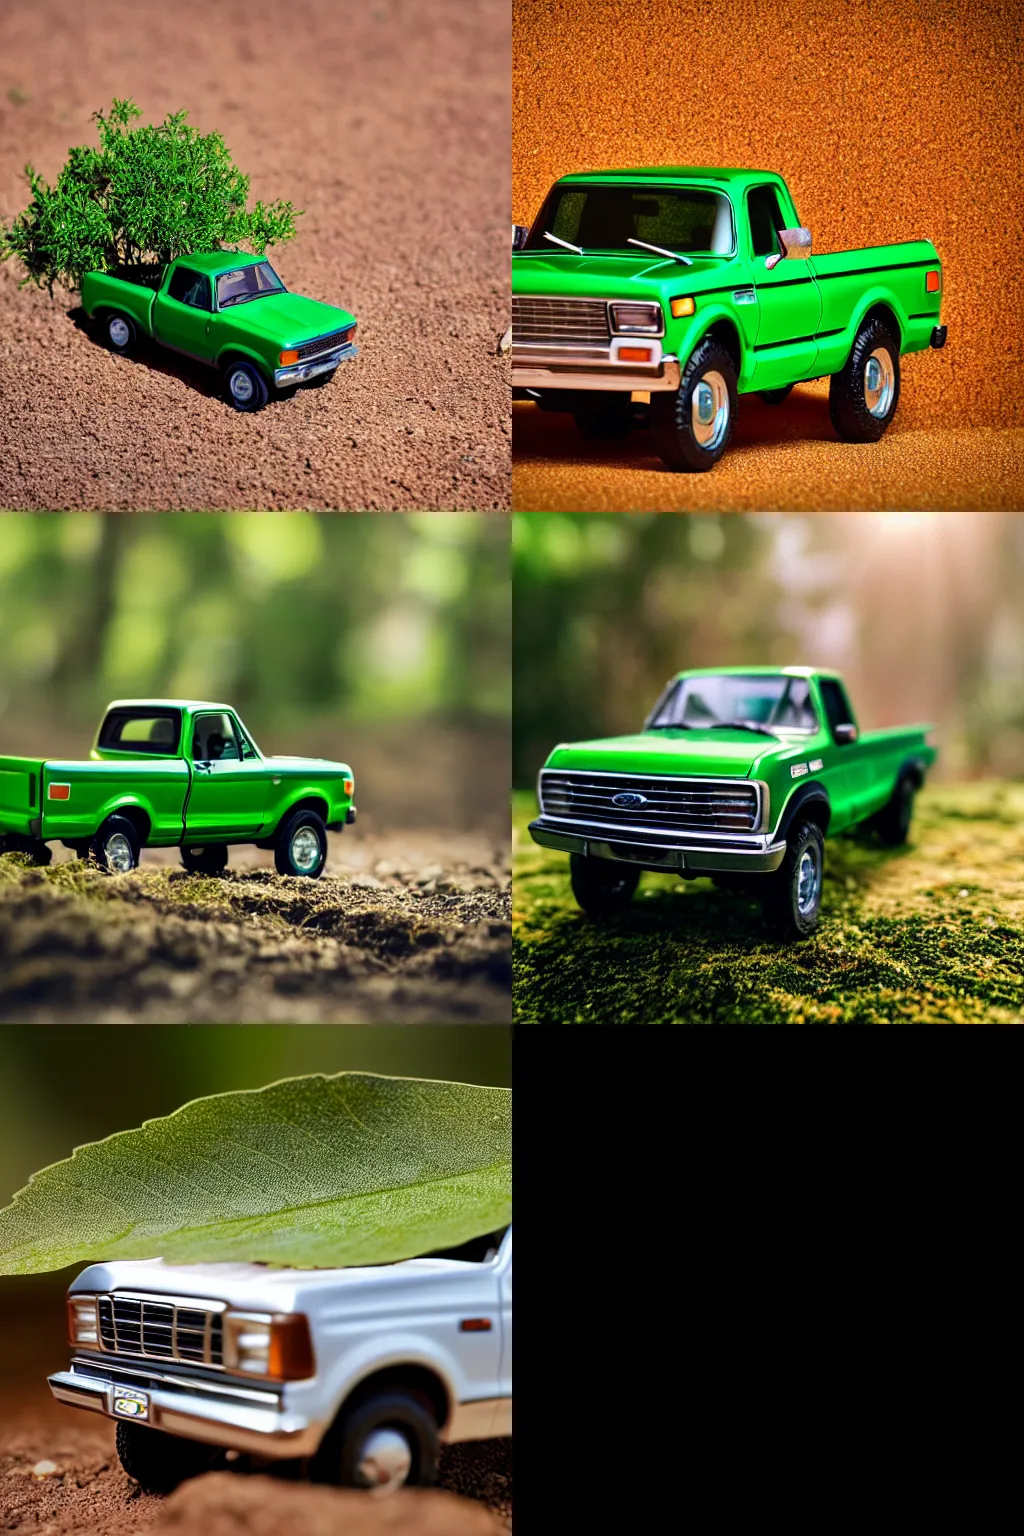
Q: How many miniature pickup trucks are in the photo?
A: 5